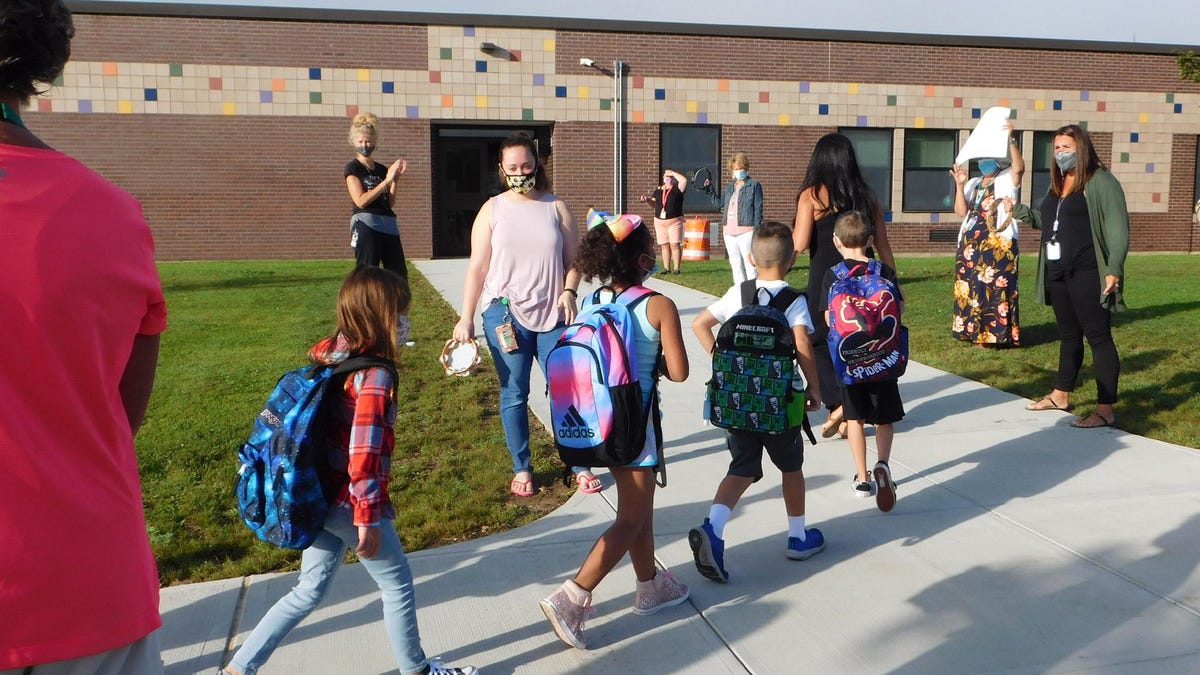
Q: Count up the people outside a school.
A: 12